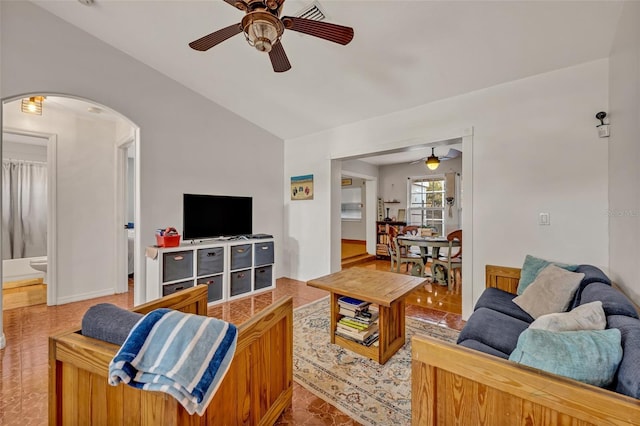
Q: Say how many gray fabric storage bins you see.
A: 8